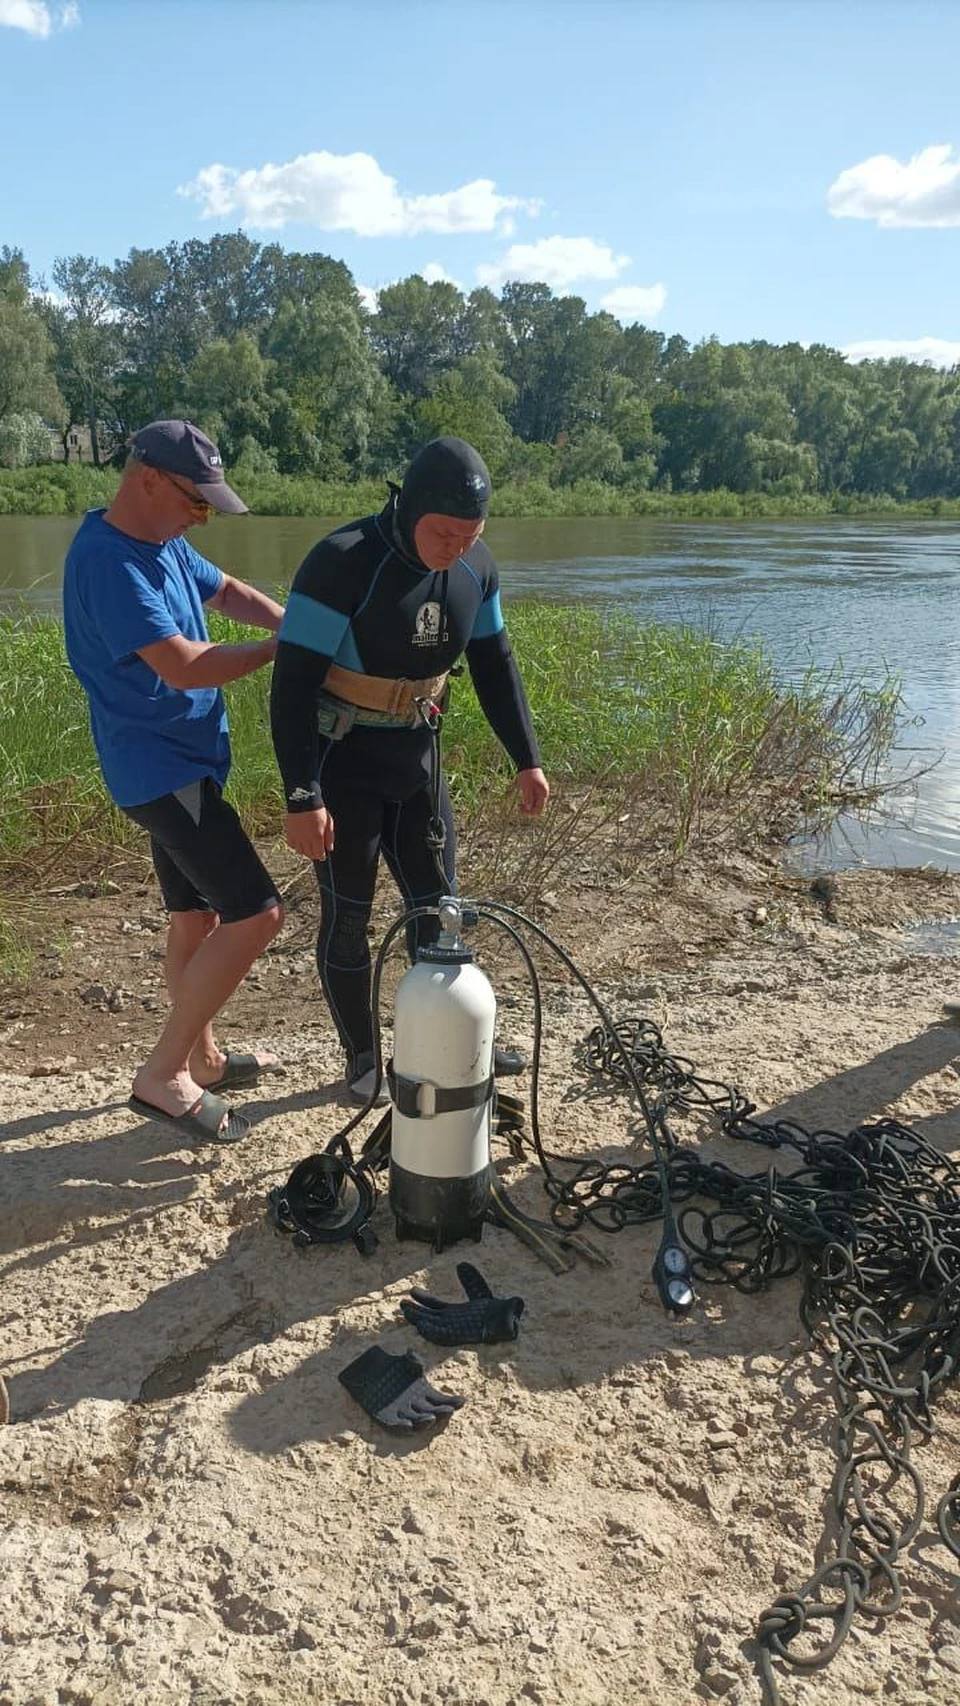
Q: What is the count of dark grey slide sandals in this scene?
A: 2